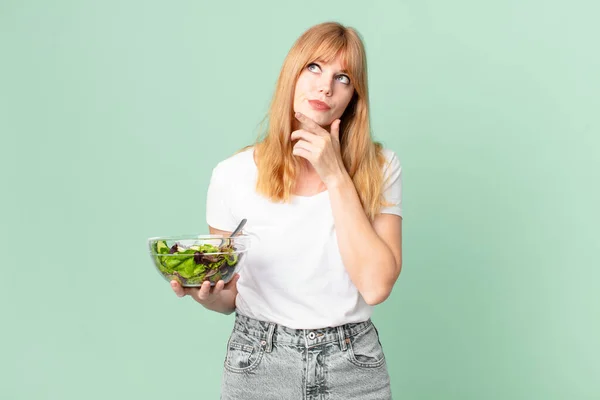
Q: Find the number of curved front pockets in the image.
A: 2